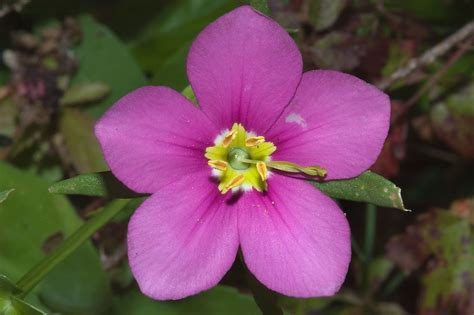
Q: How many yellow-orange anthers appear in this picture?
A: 5